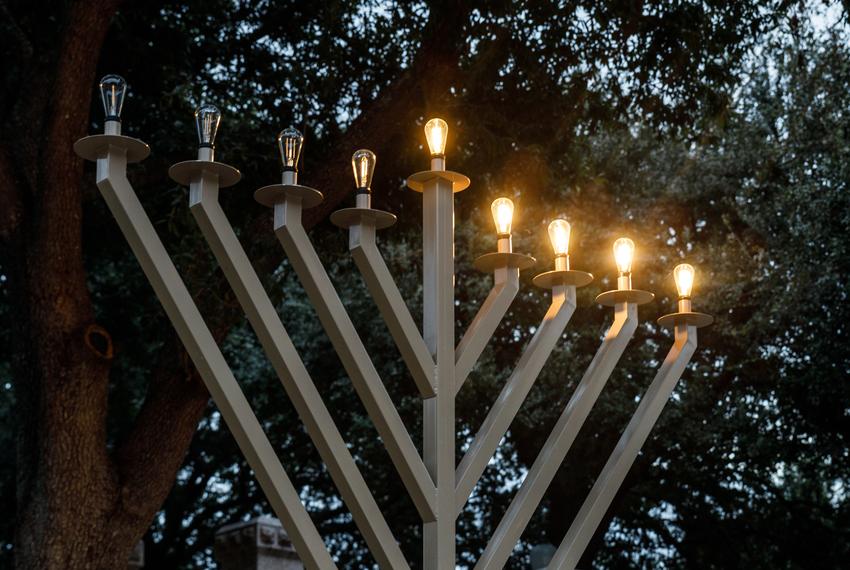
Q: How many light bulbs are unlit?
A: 4